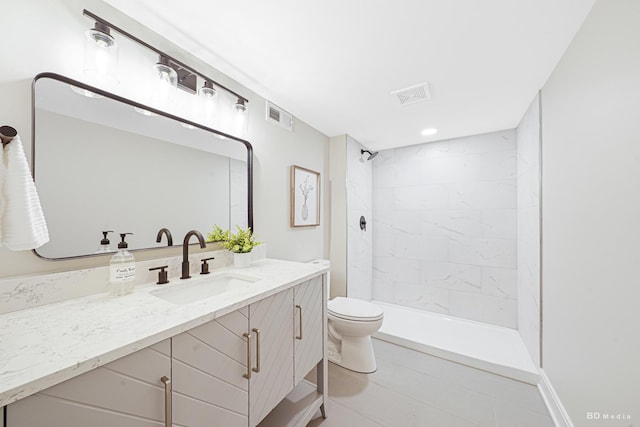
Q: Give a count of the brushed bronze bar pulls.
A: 4